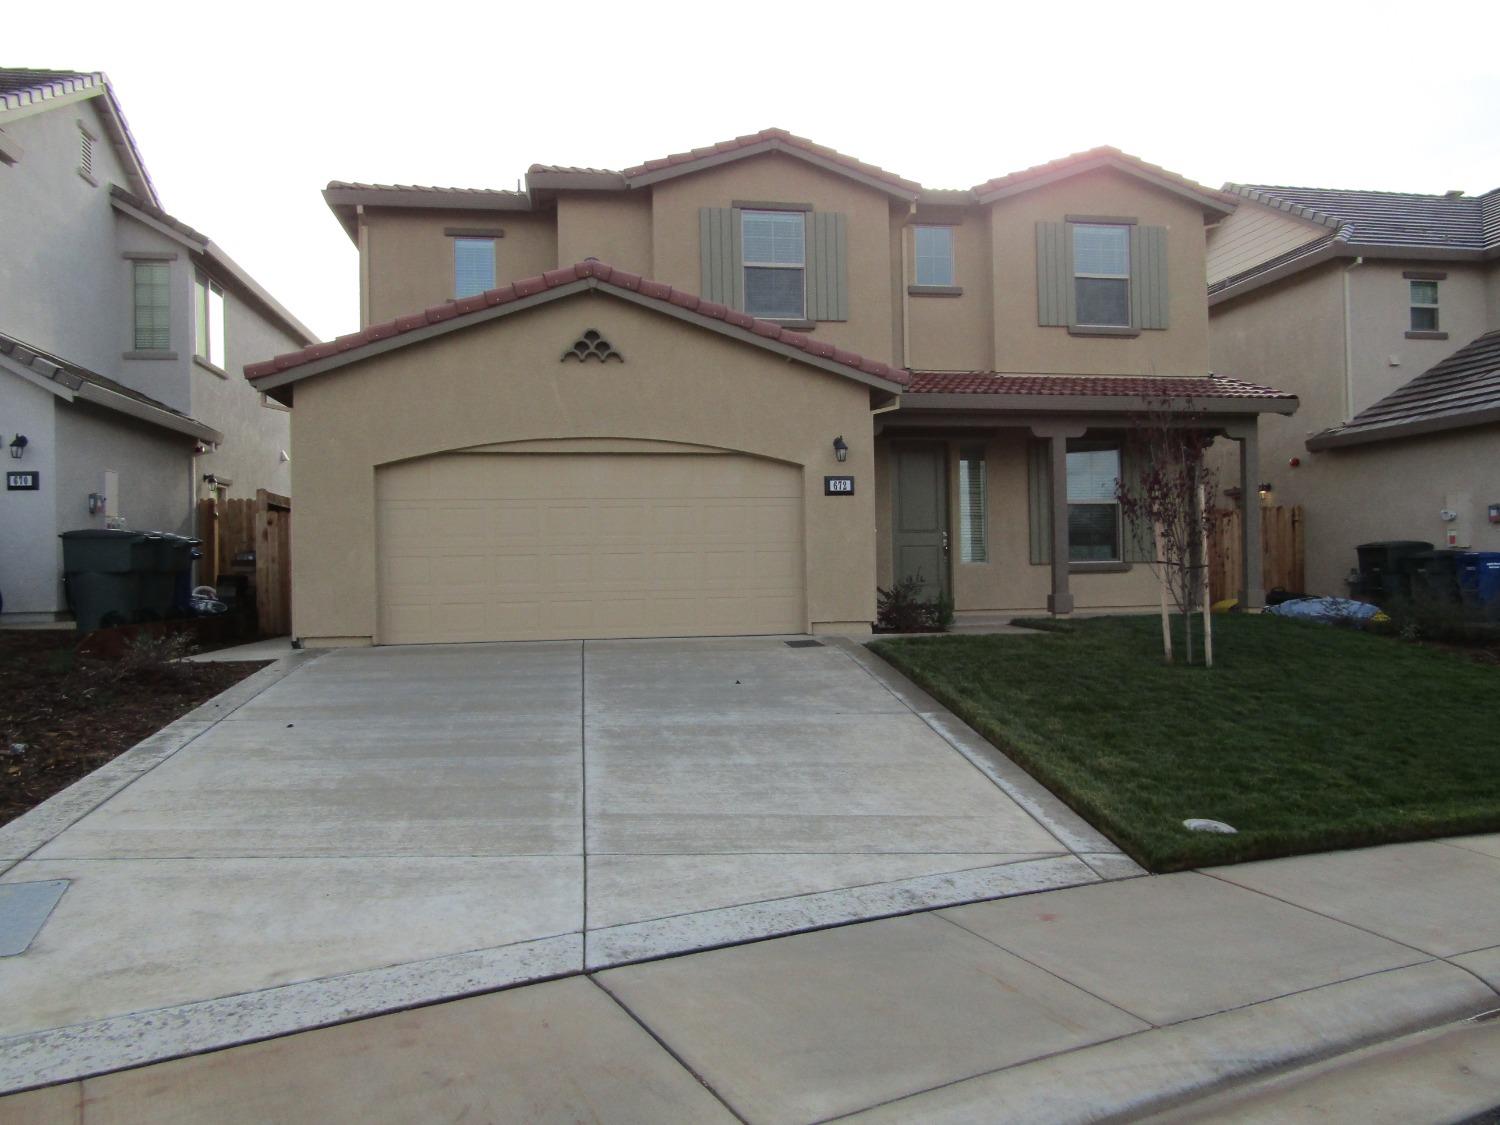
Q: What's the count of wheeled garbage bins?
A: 6